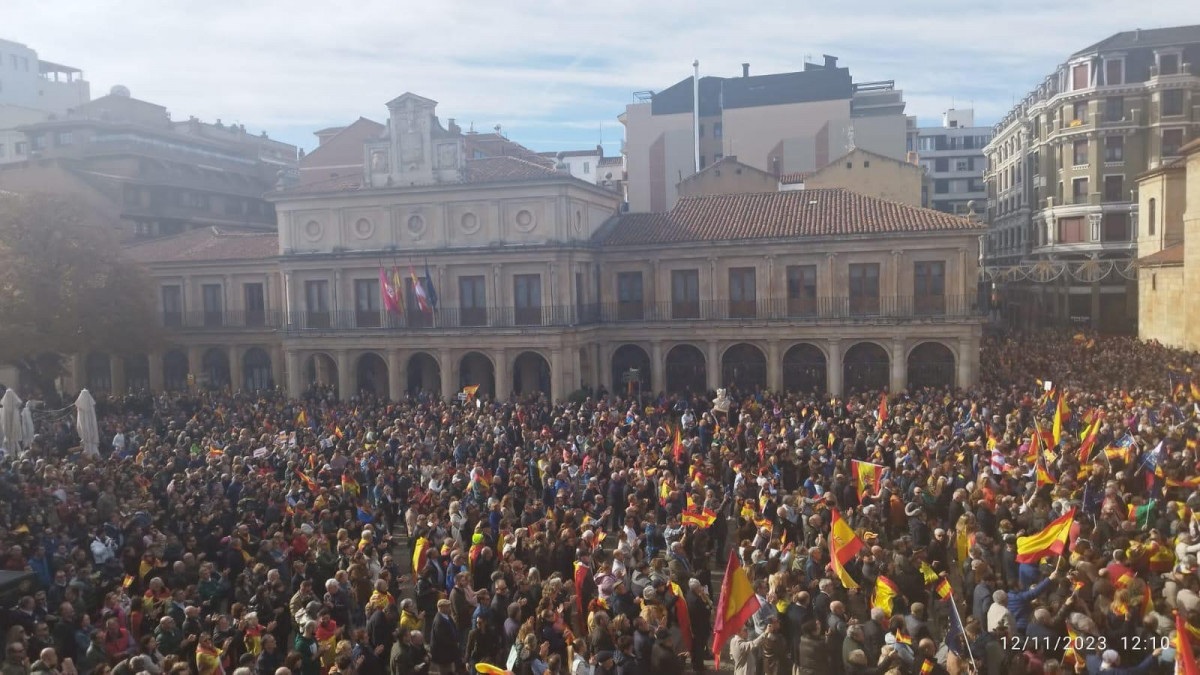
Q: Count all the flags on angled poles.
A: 4